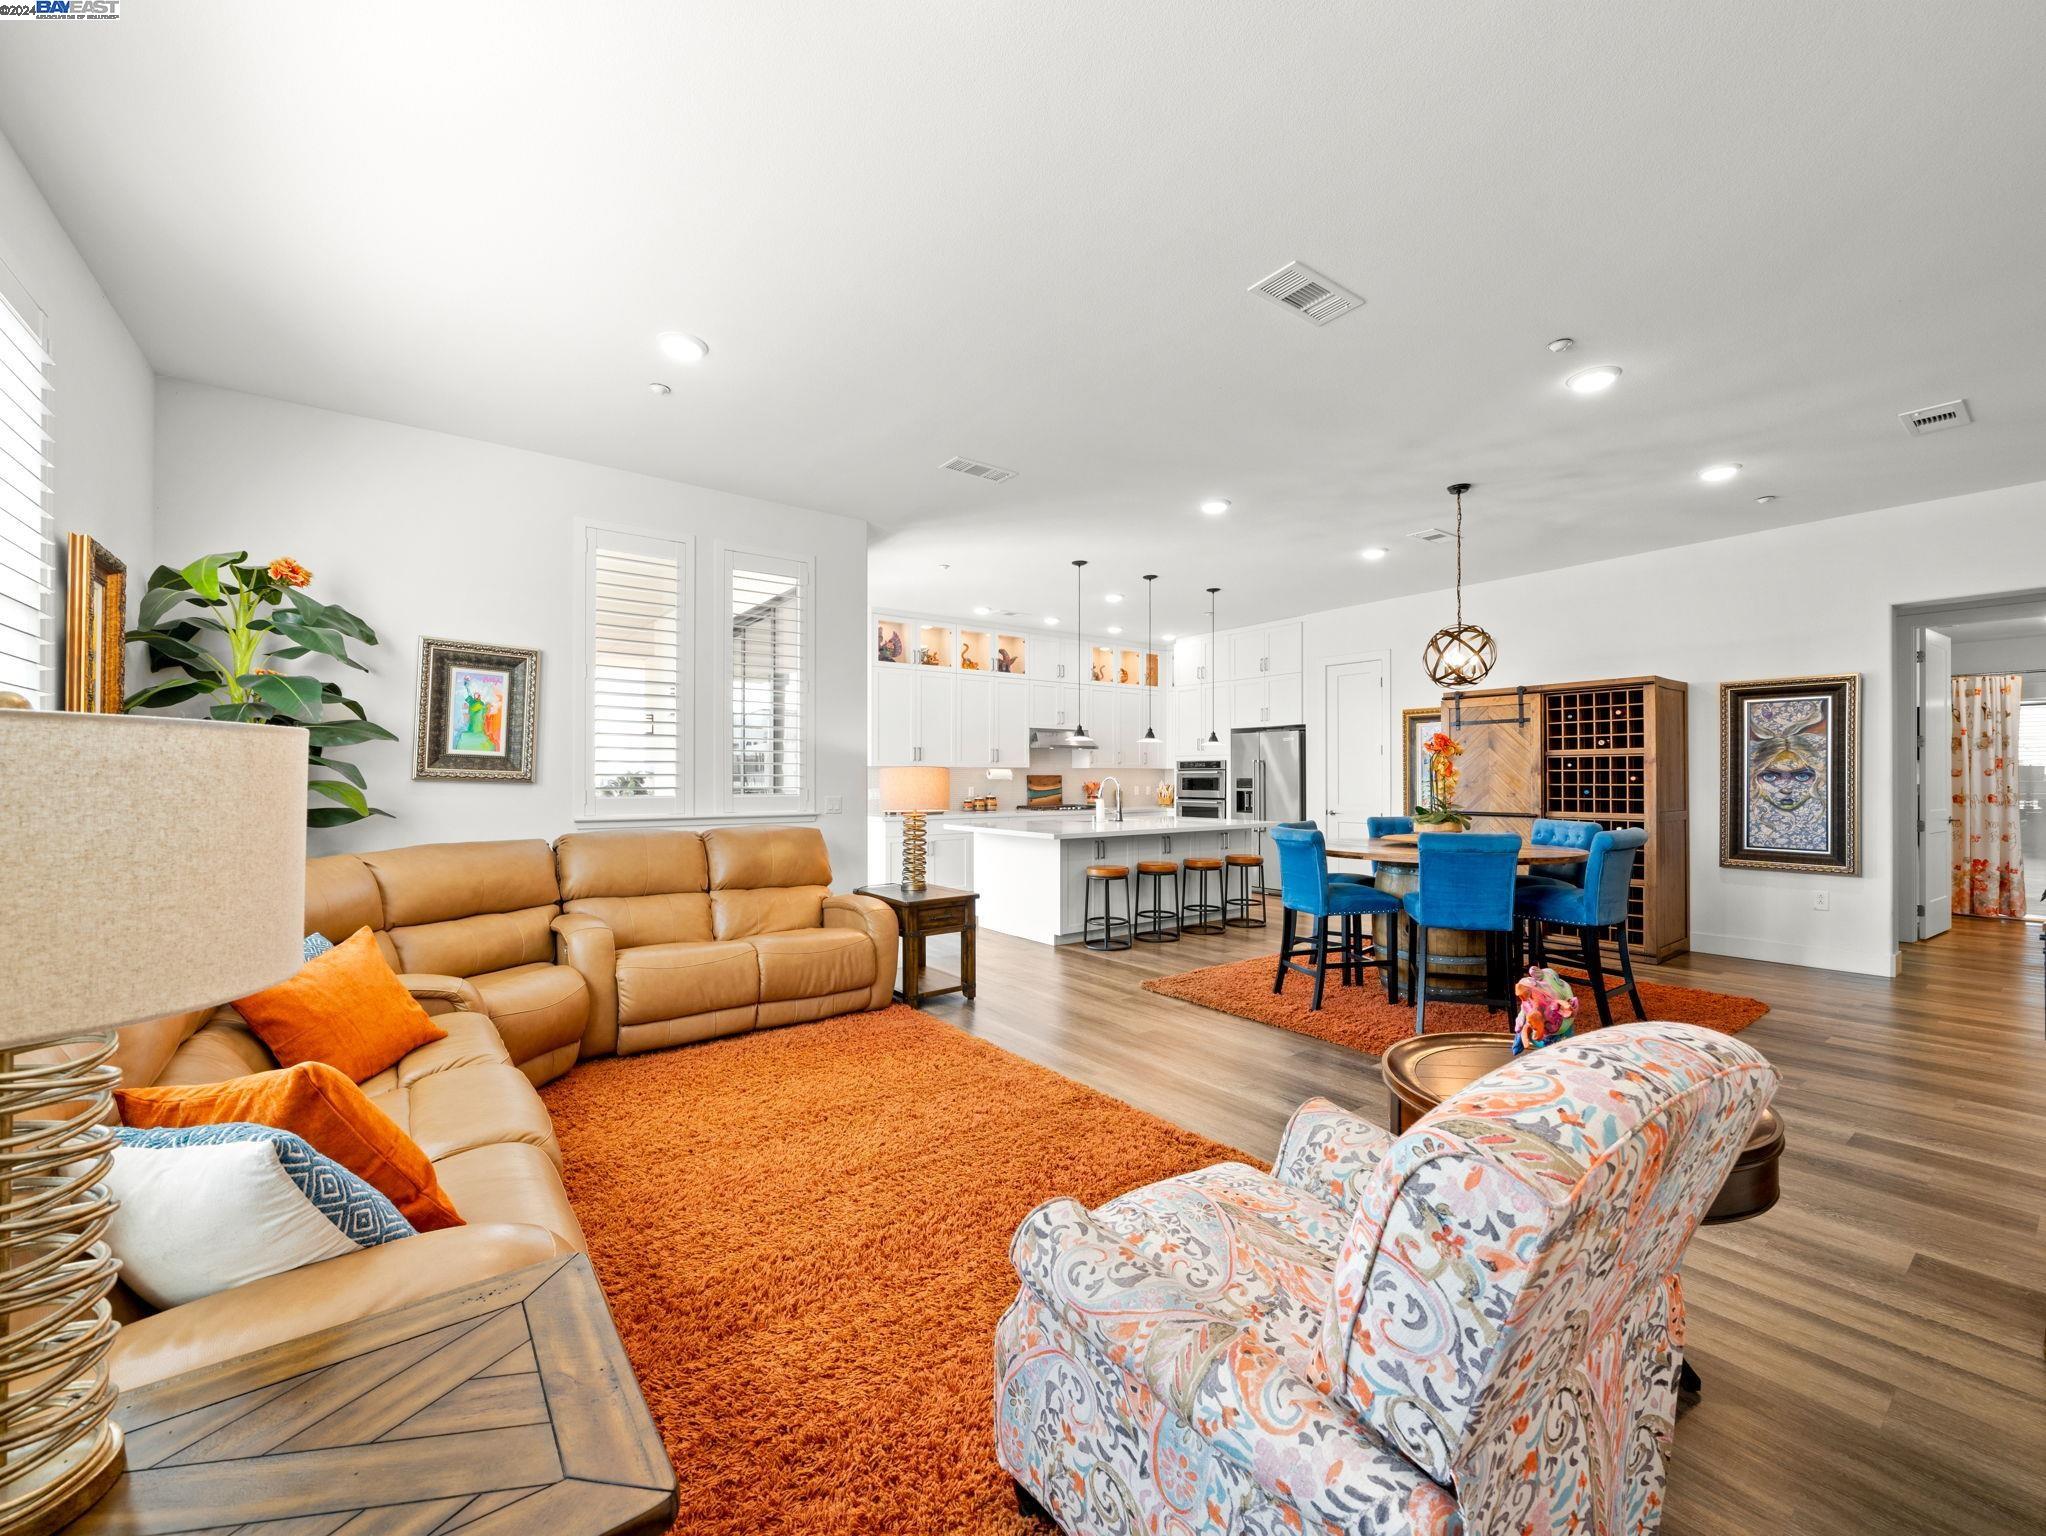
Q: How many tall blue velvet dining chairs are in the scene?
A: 6